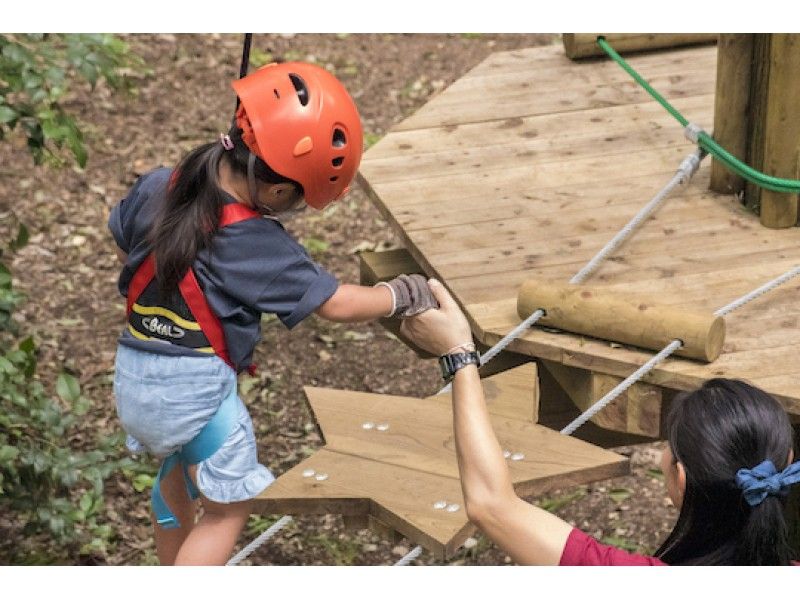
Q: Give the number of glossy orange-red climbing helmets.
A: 1